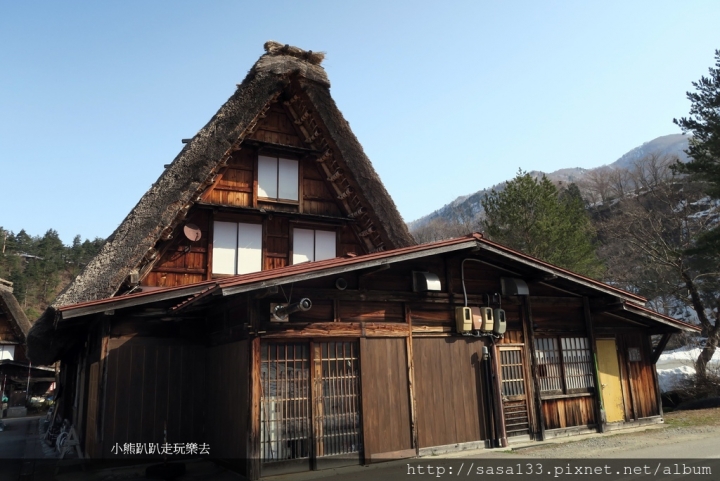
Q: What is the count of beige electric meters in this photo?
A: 2